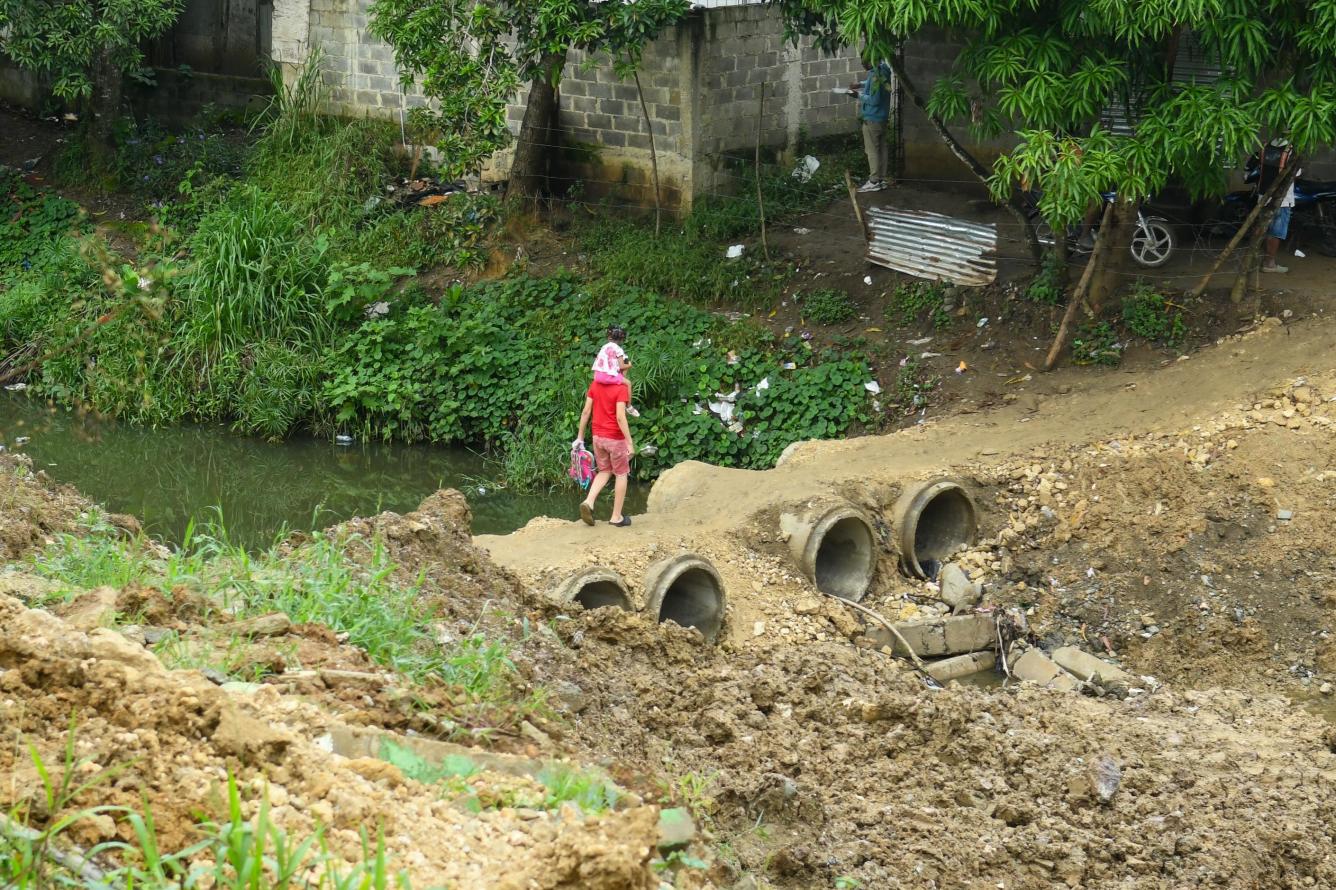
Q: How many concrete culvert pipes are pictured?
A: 4